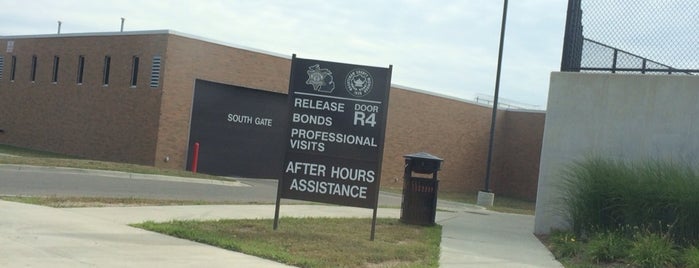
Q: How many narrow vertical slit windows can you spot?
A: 6